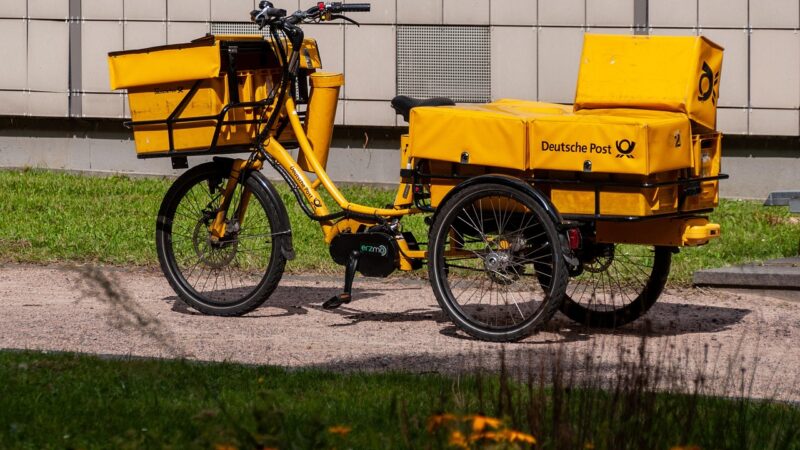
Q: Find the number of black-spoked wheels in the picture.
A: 3